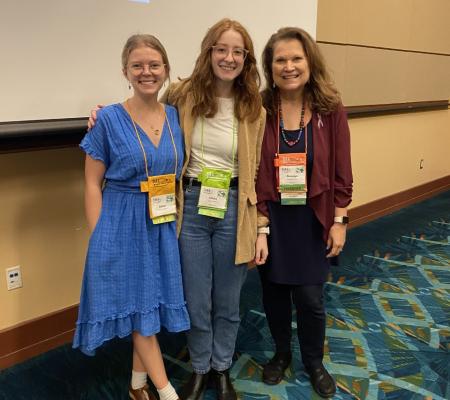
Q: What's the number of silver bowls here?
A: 0